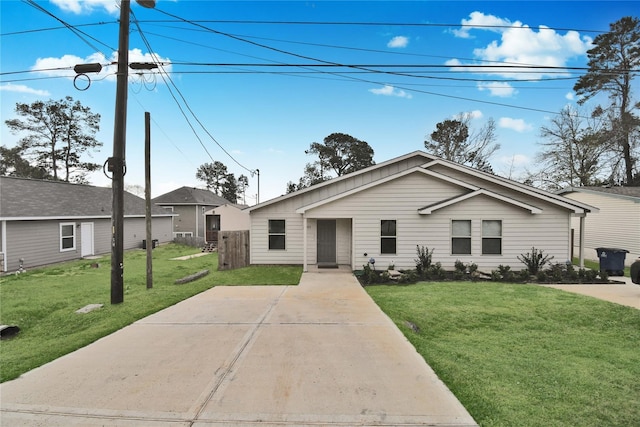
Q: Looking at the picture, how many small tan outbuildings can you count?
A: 1